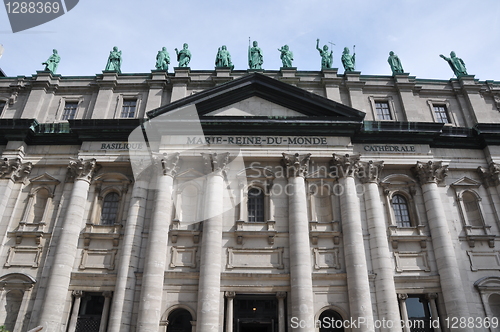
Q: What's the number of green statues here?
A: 11